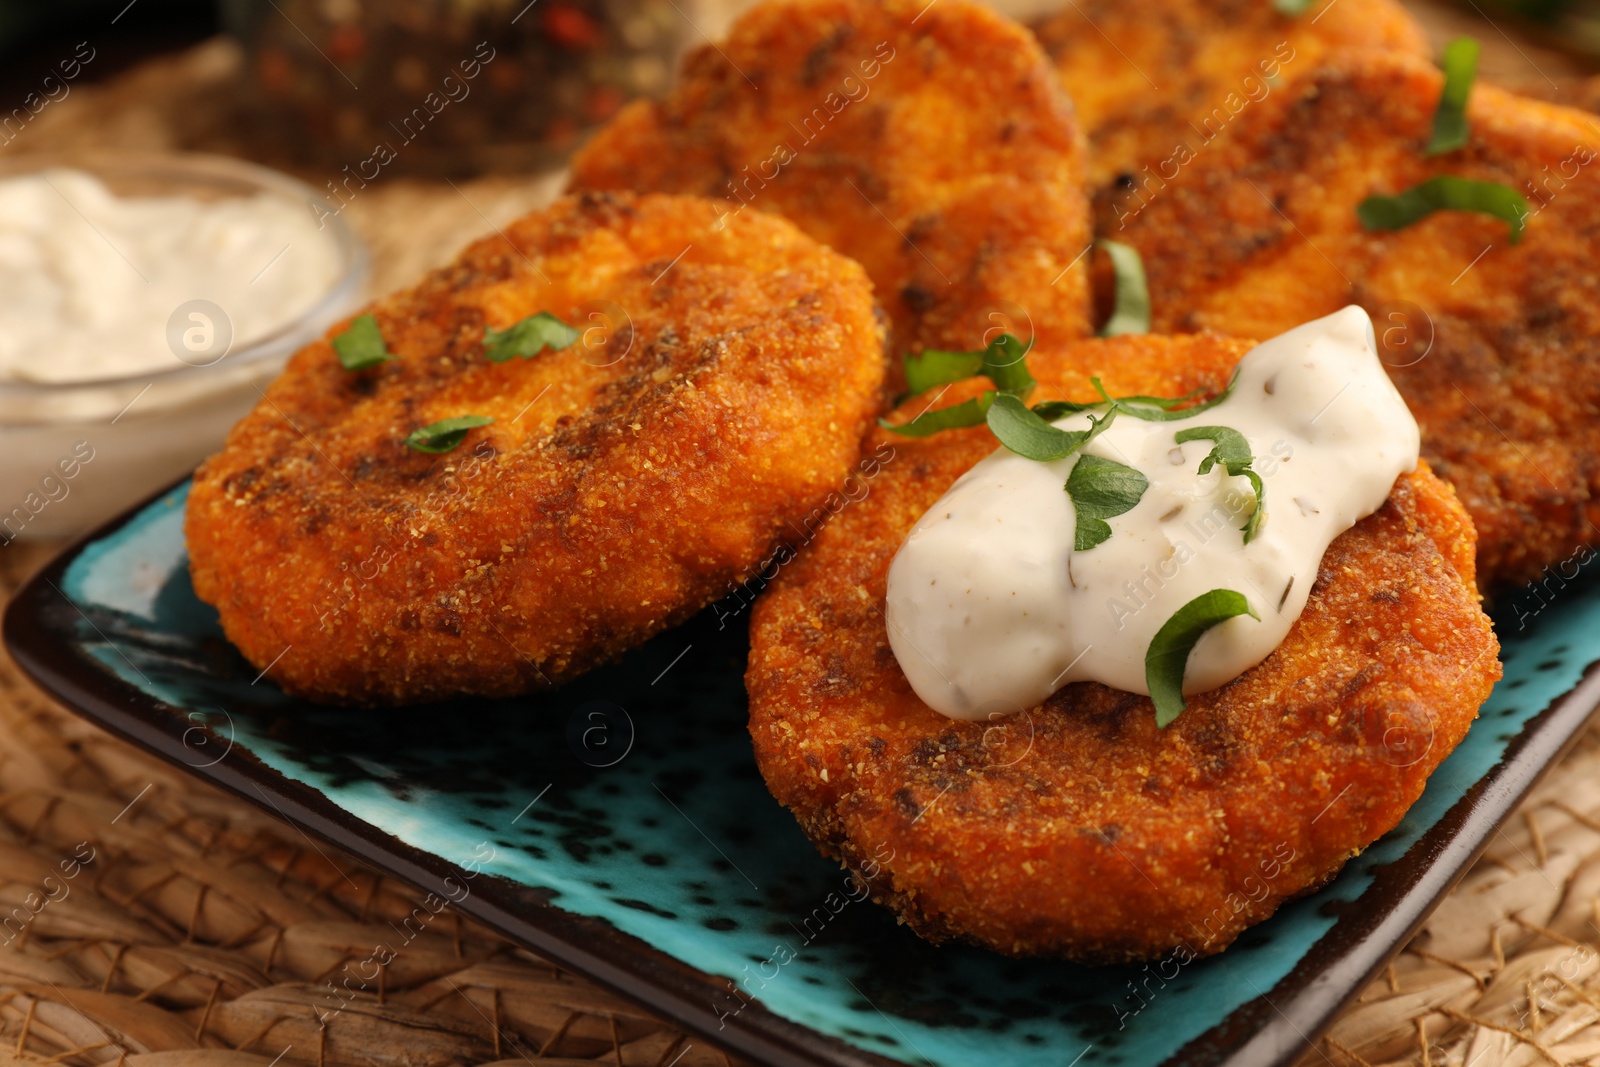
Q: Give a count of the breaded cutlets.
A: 5